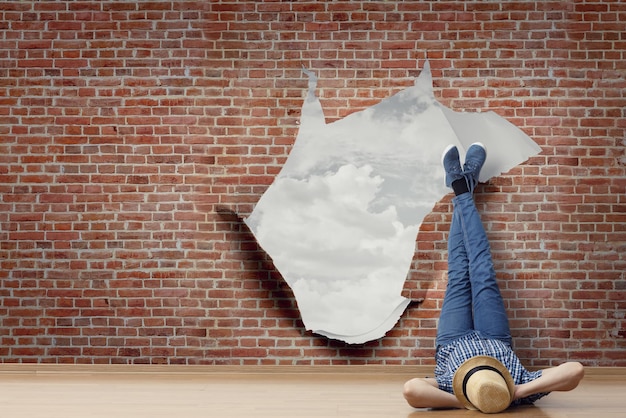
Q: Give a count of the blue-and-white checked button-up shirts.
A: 1